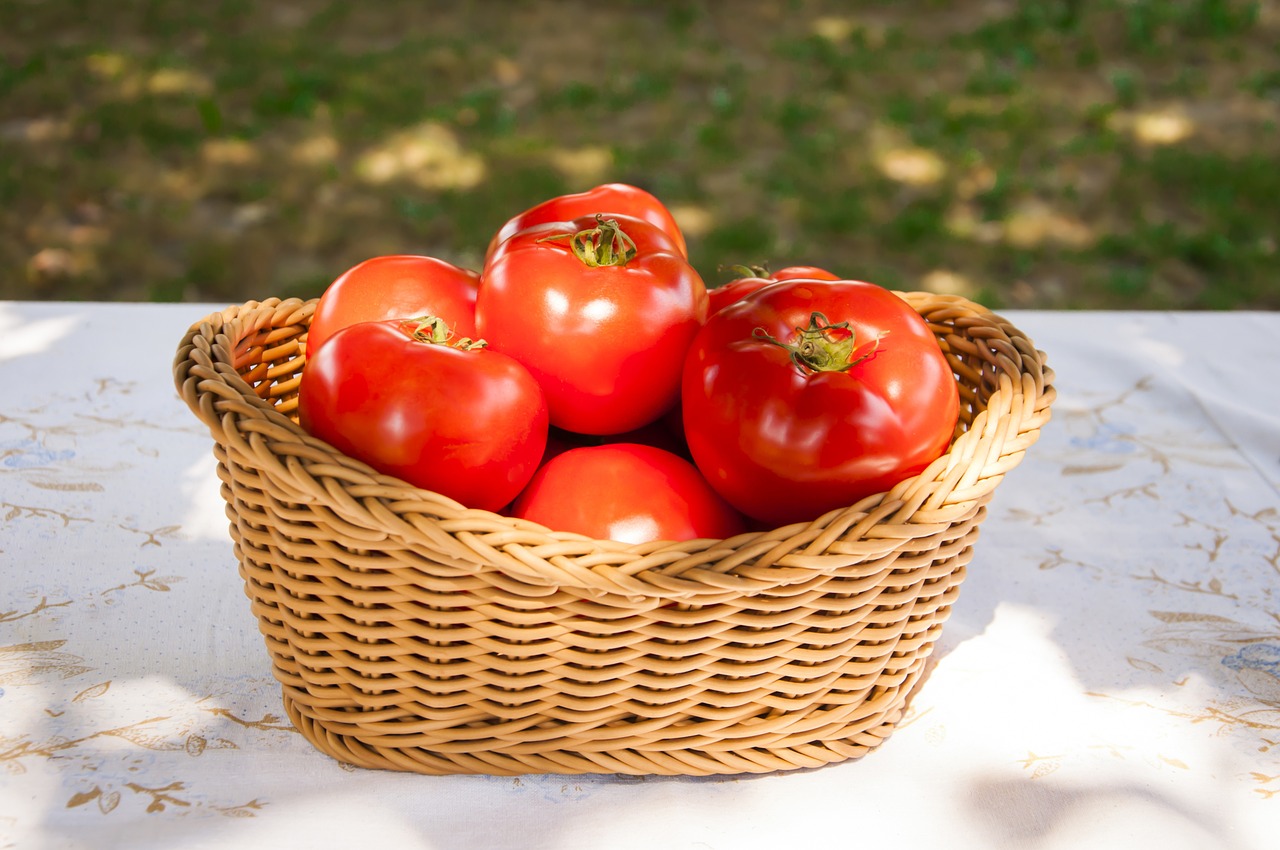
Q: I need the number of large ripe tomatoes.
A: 7